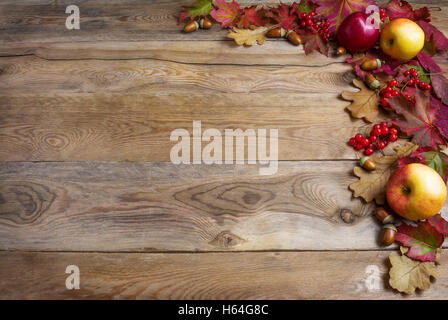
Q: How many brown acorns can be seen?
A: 9